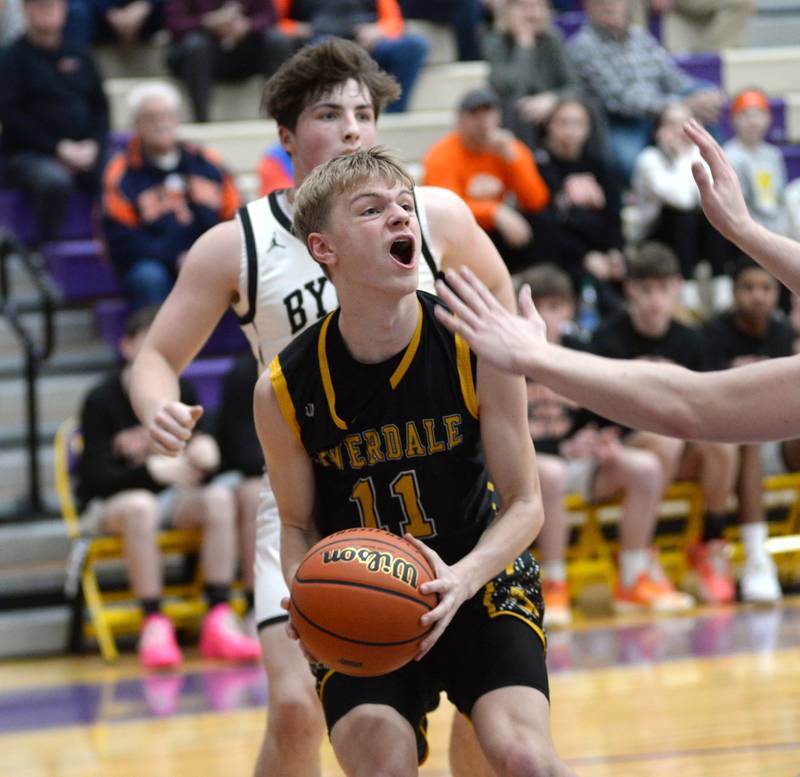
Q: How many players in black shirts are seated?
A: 5